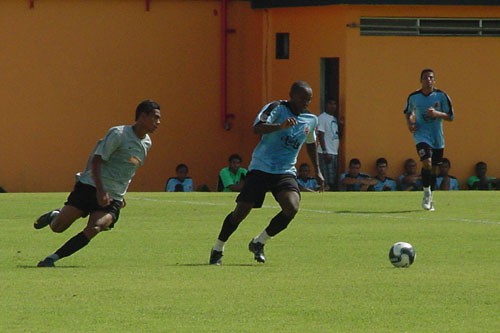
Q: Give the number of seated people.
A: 8